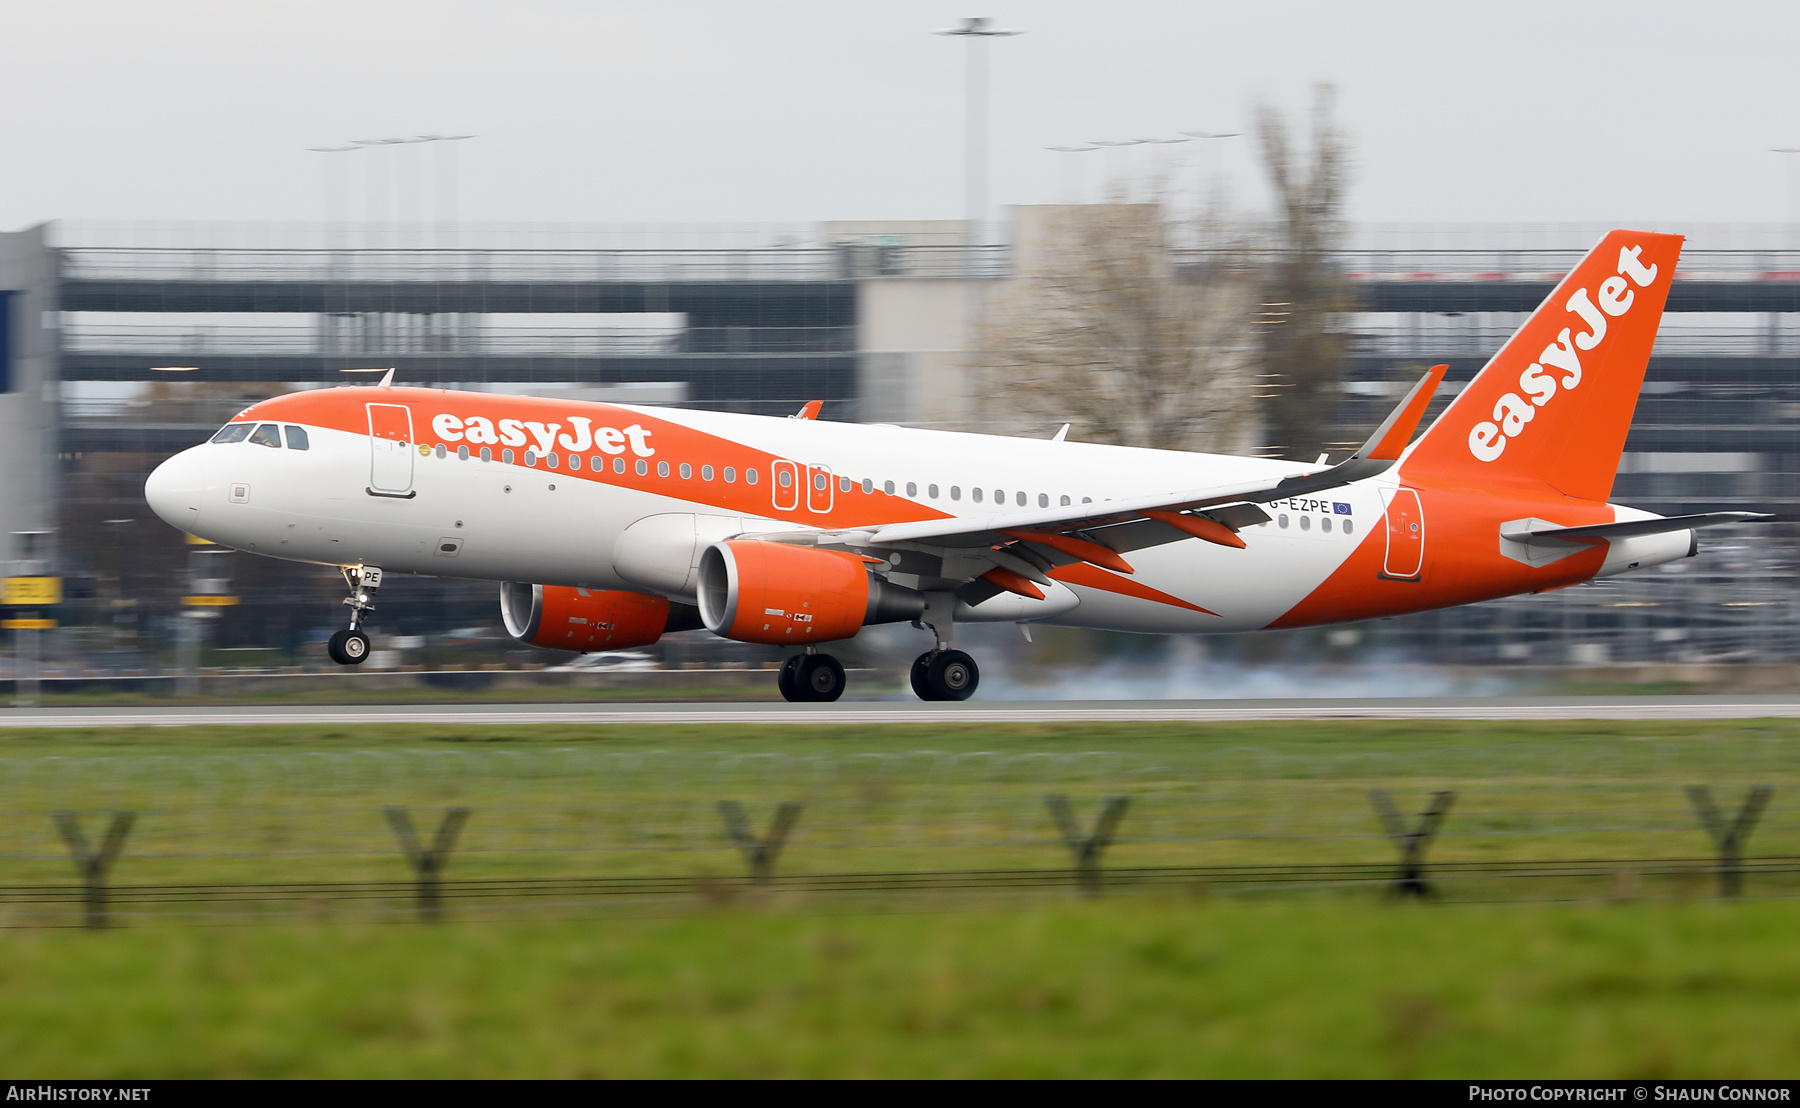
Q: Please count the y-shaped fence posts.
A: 6